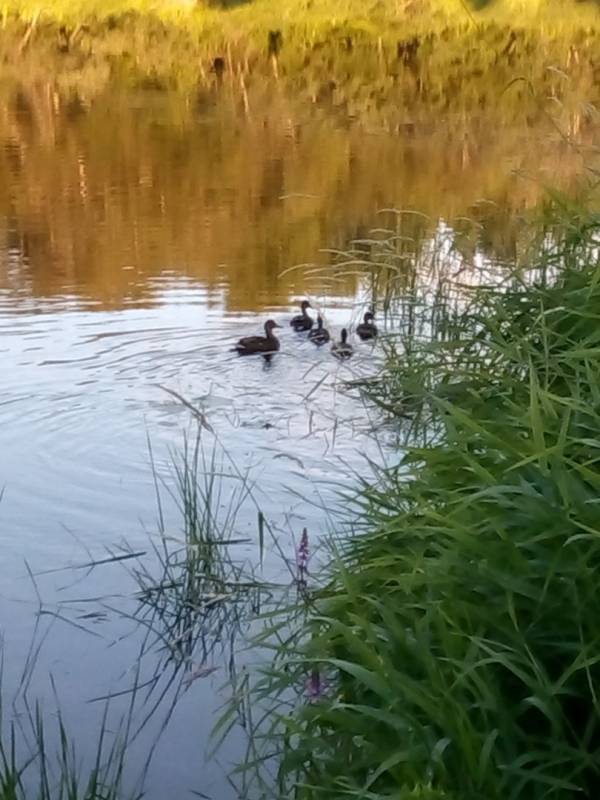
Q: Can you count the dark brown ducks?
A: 5